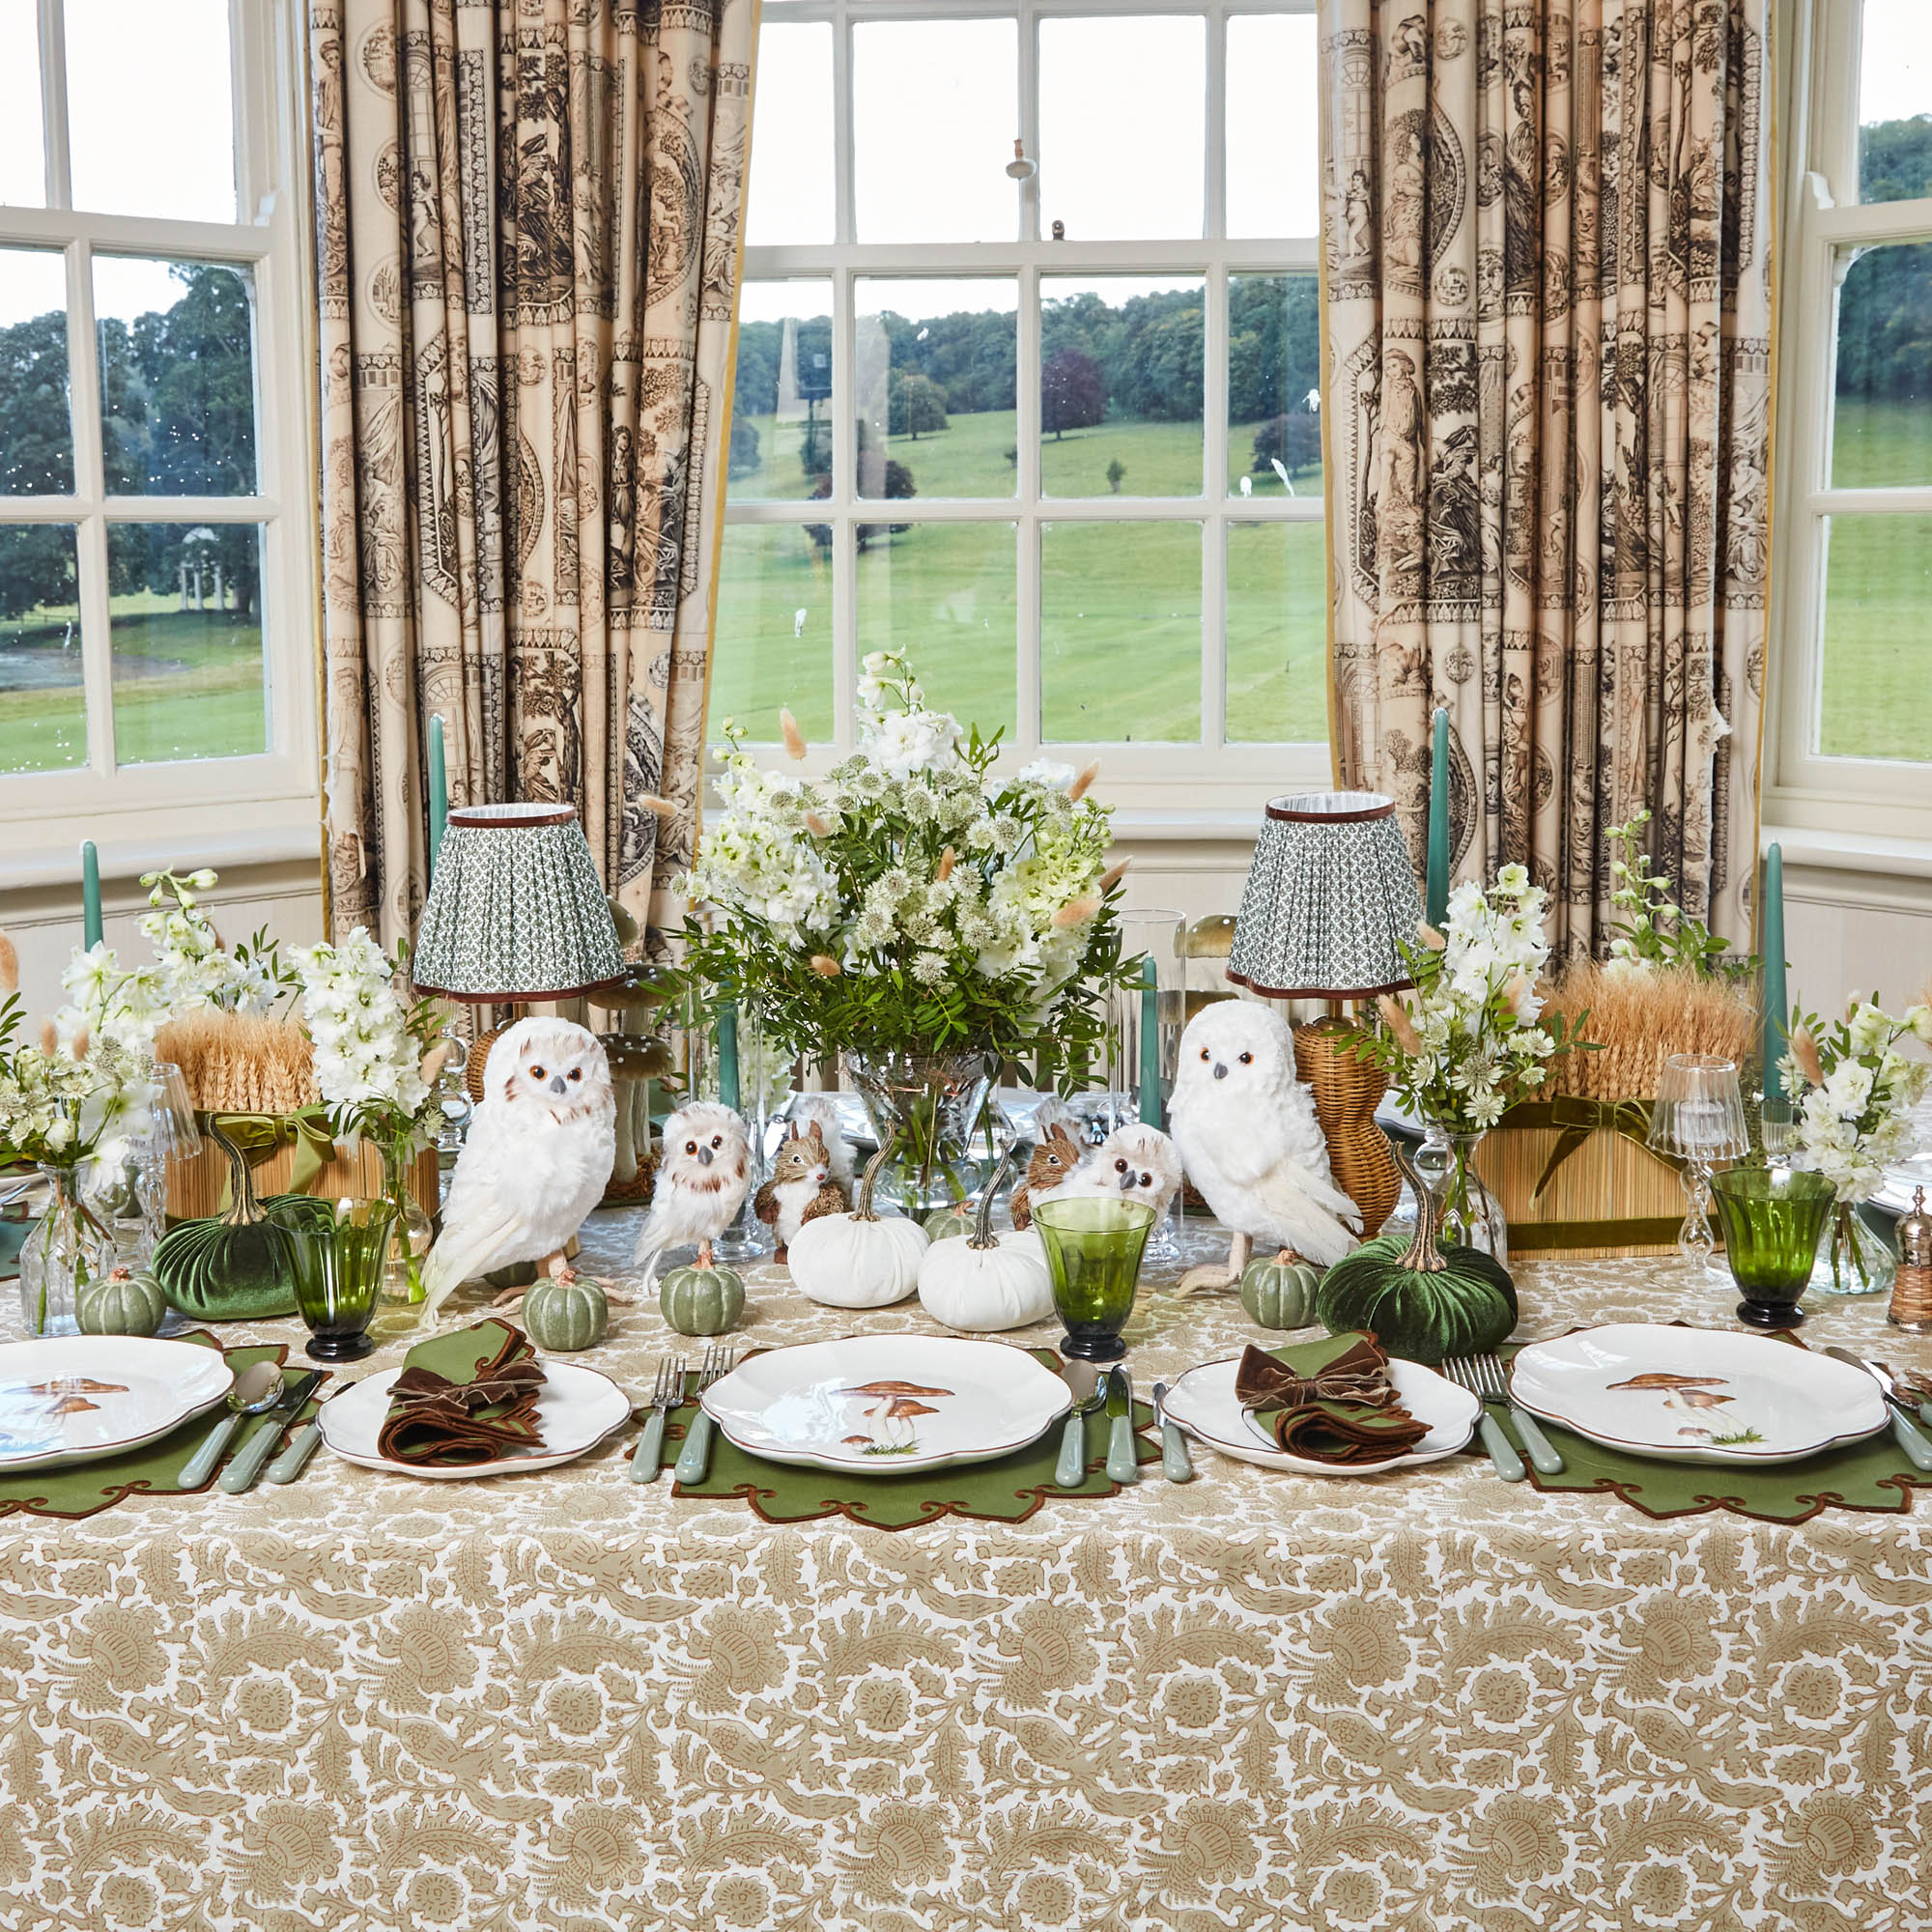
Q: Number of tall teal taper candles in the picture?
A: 6